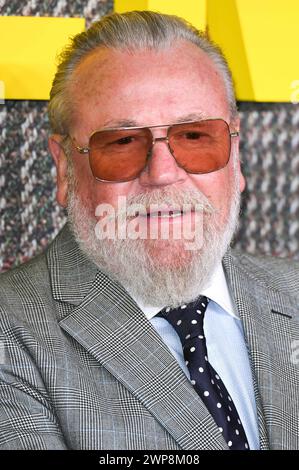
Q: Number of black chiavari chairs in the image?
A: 0